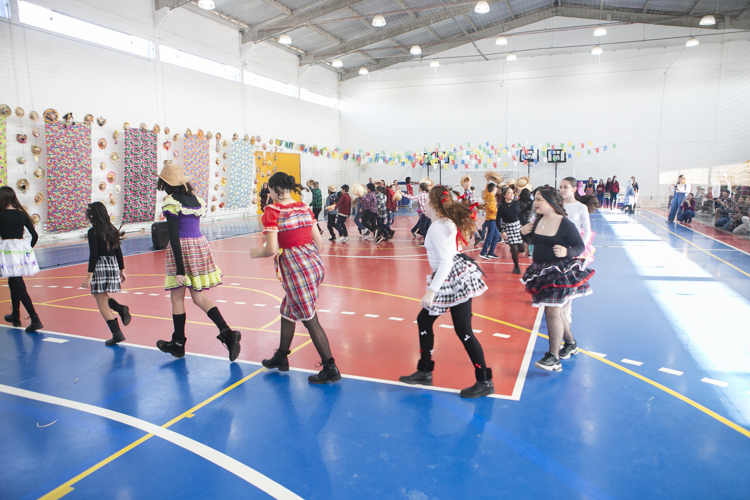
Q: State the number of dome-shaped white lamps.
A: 14